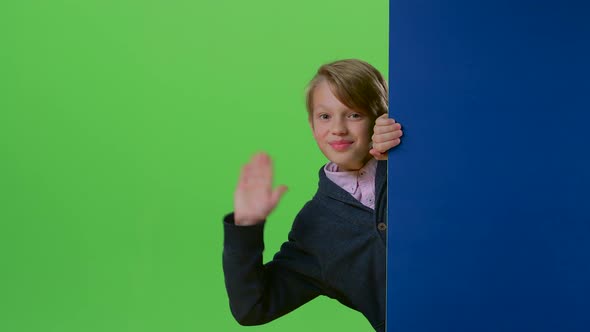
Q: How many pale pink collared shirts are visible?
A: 1